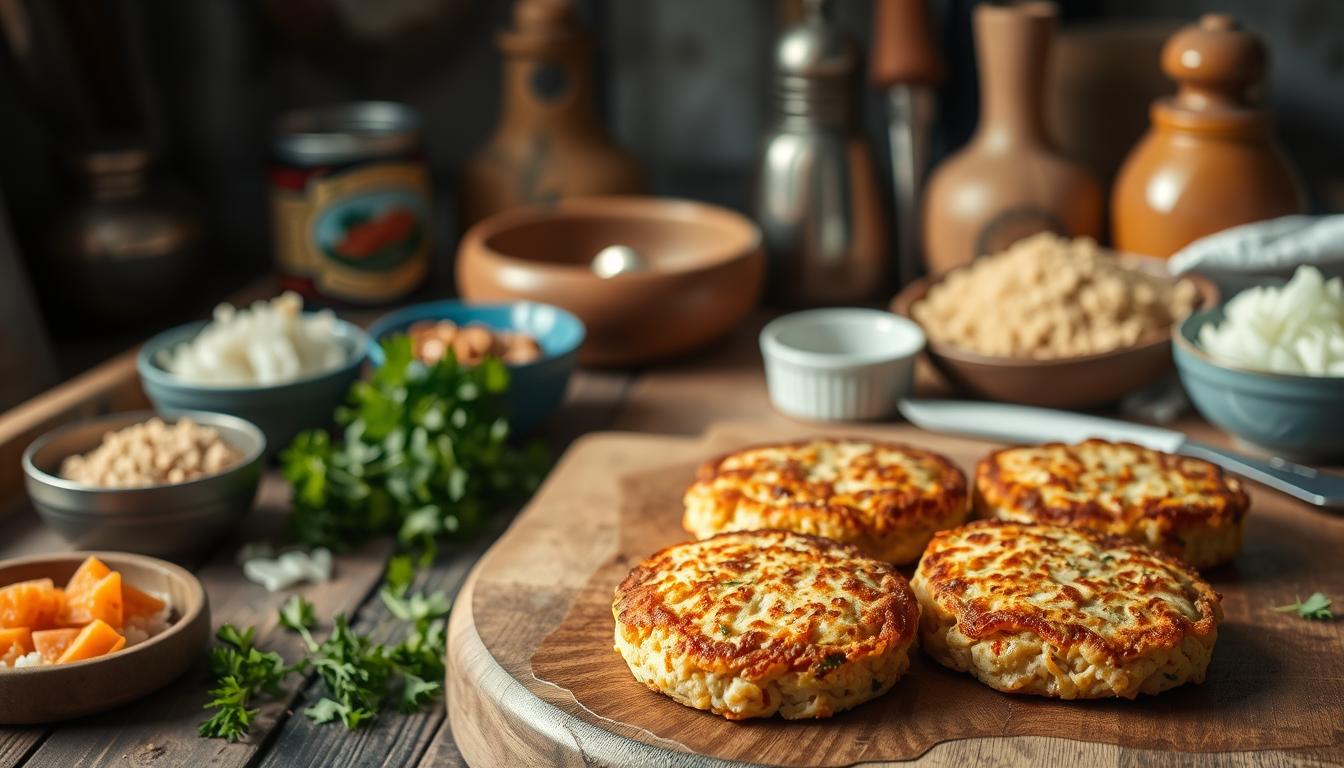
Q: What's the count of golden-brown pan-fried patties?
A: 4